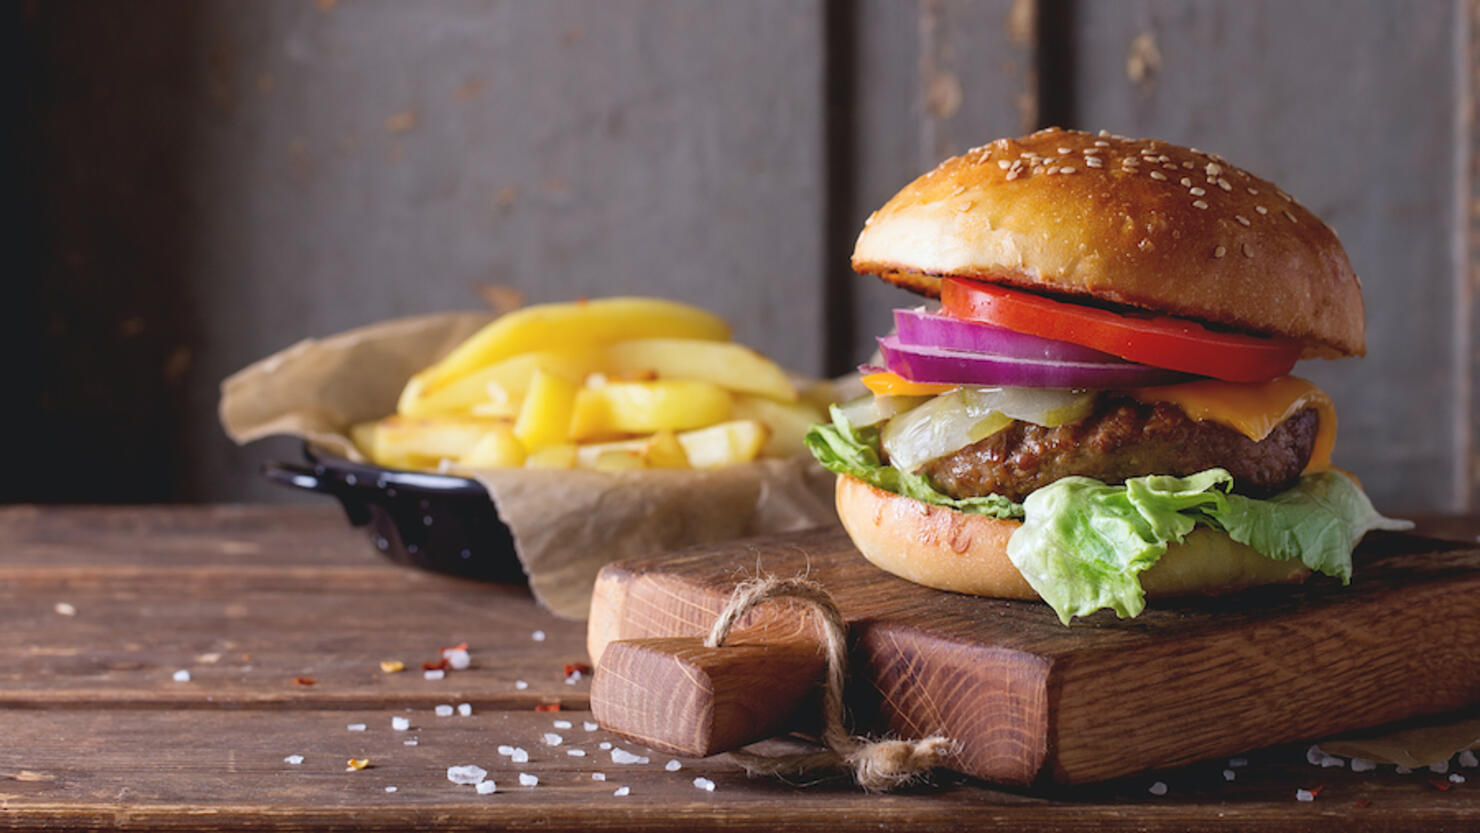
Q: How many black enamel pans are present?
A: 1